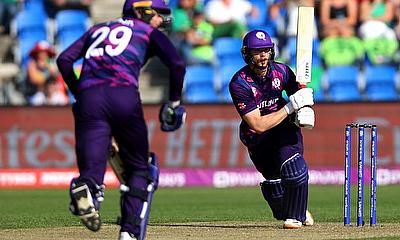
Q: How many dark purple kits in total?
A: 2